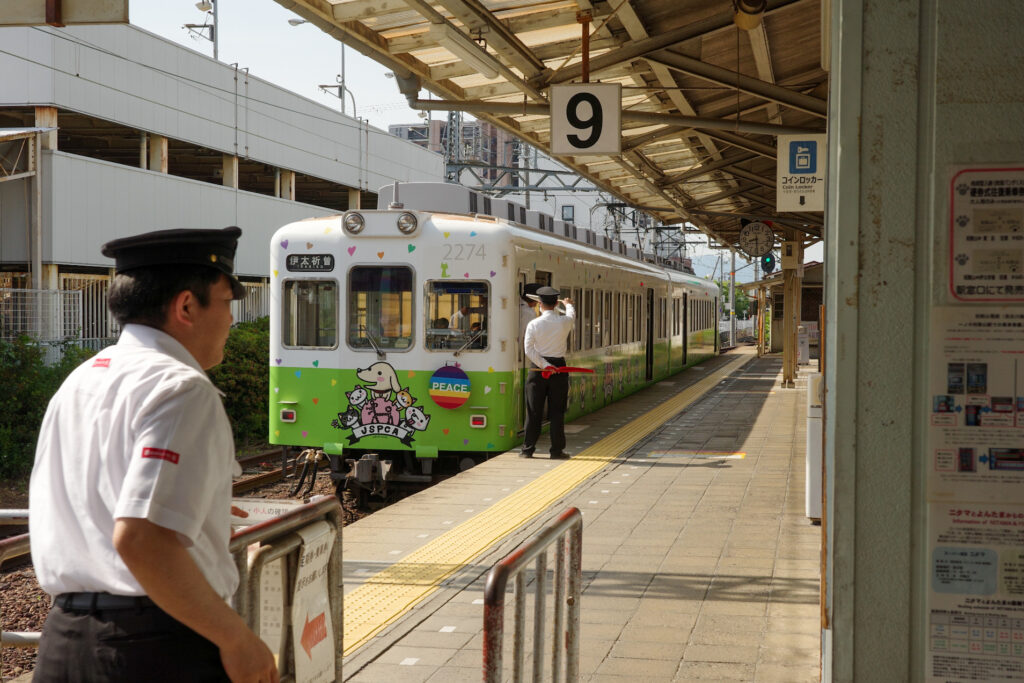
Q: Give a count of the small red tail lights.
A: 2